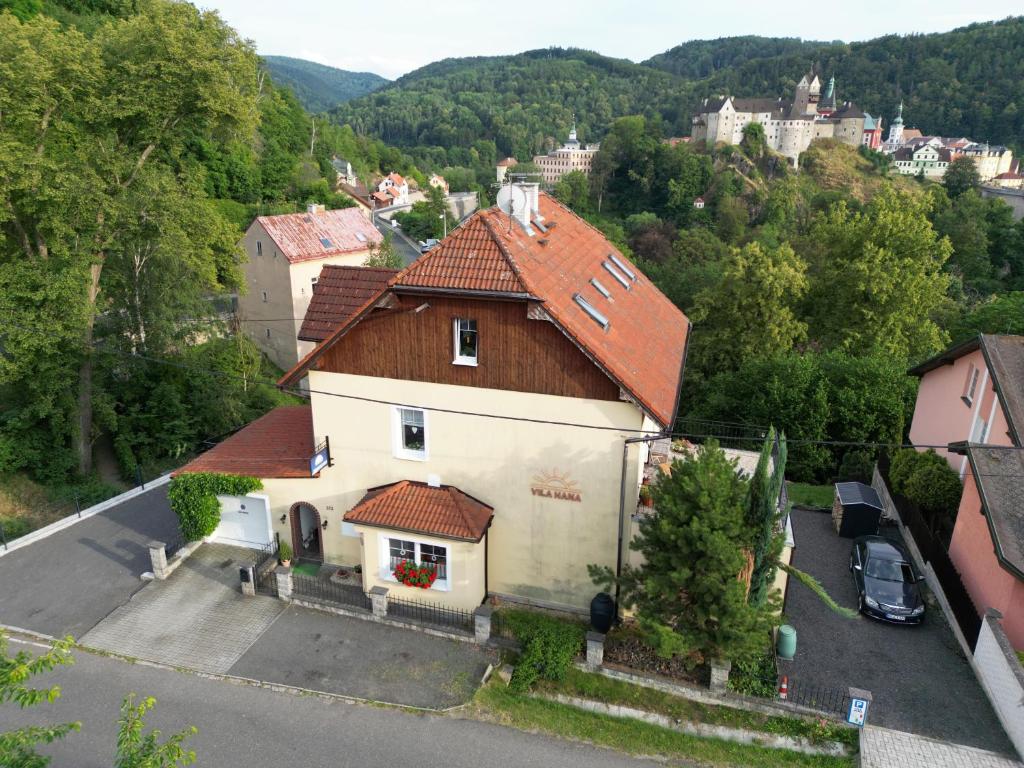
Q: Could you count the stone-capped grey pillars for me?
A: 8